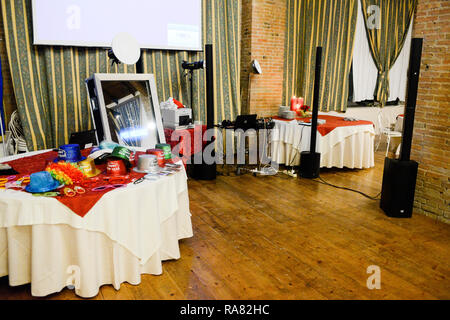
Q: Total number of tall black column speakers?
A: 3